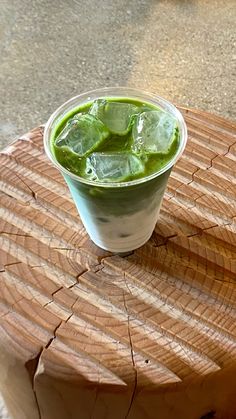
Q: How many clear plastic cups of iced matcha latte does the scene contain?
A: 1